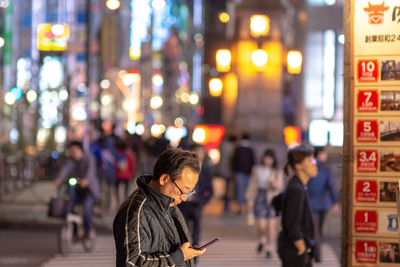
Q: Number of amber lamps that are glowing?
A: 5